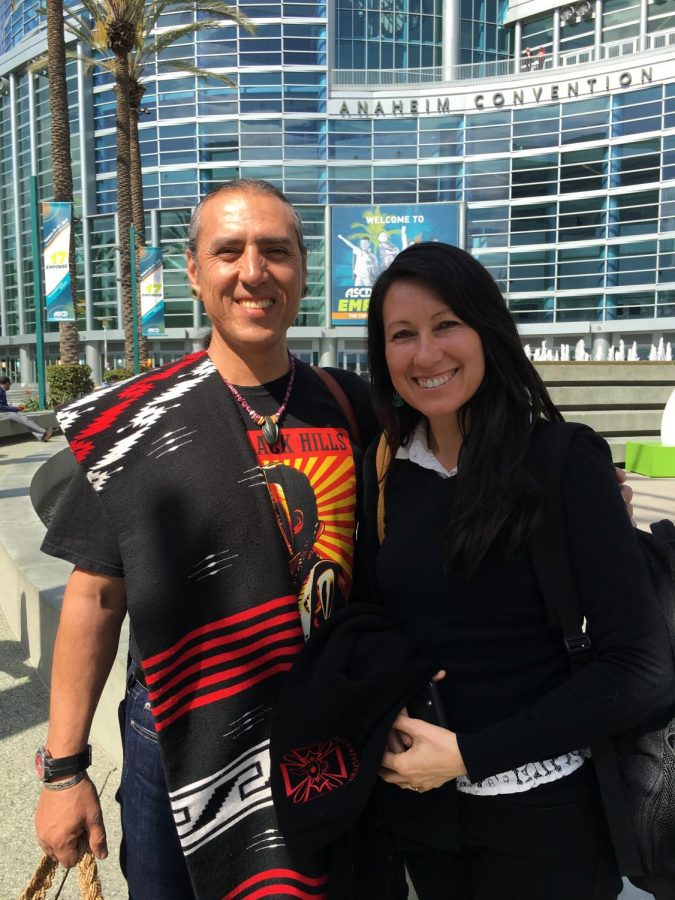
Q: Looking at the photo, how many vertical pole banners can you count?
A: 2